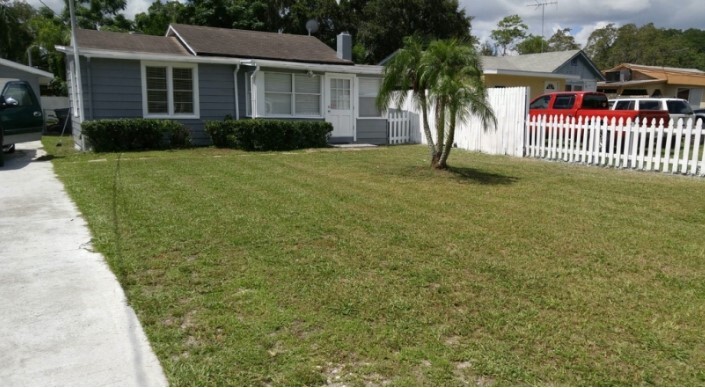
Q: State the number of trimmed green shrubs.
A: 2